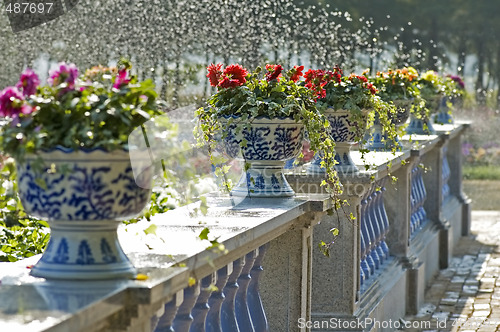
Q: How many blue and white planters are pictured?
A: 6